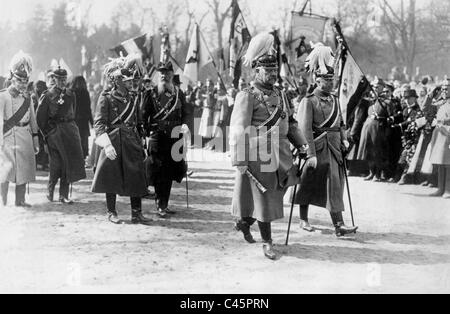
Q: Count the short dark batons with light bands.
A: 1